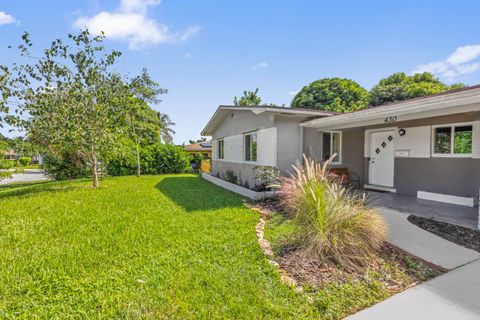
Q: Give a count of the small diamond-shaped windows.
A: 3